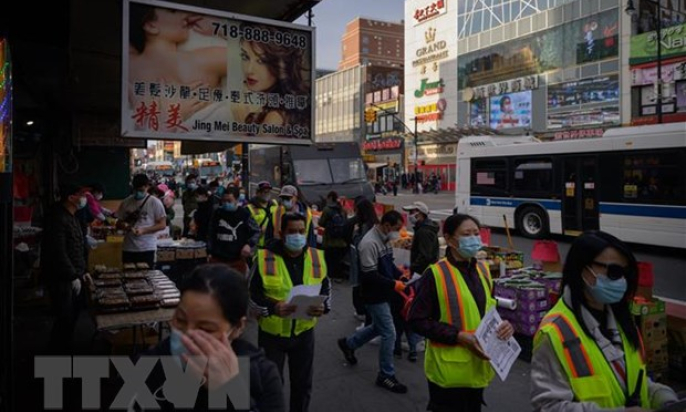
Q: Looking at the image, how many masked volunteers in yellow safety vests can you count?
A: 5